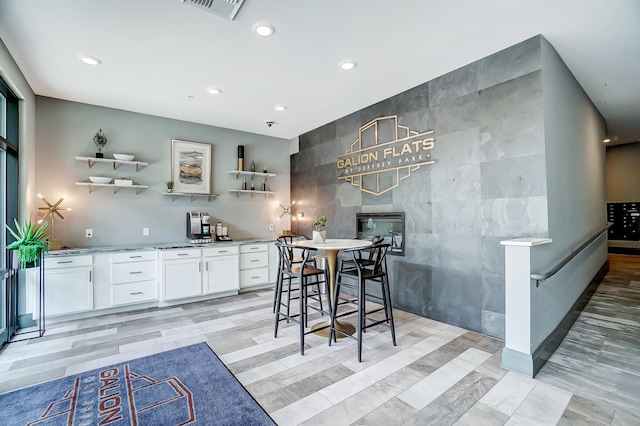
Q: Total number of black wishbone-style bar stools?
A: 4